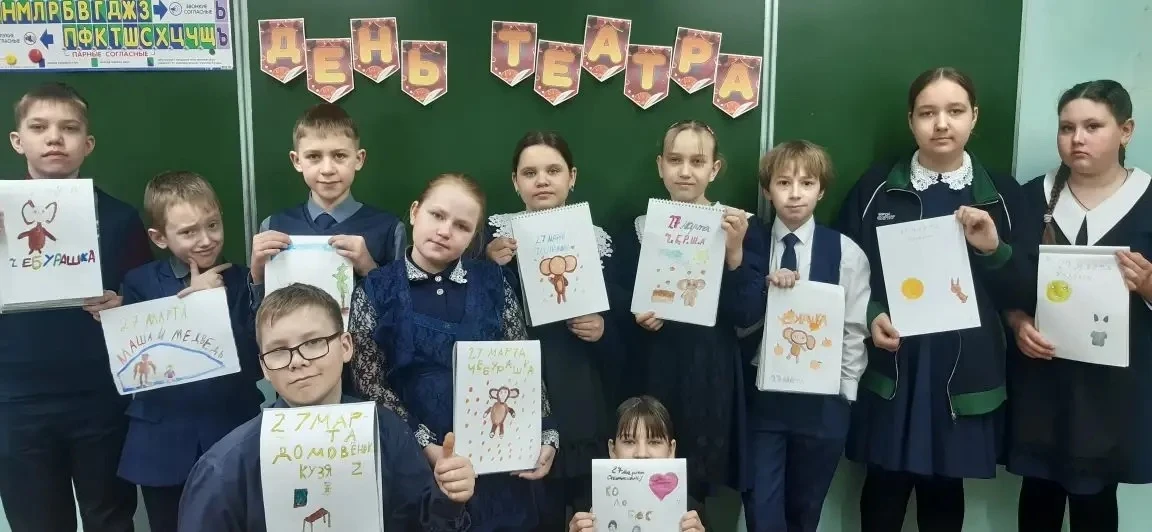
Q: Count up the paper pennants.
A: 10